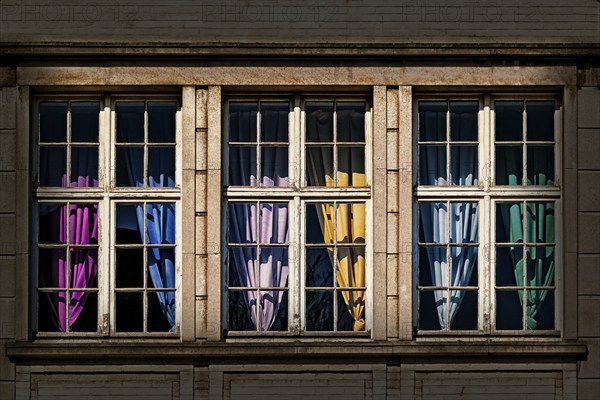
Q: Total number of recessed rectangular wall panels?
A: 3